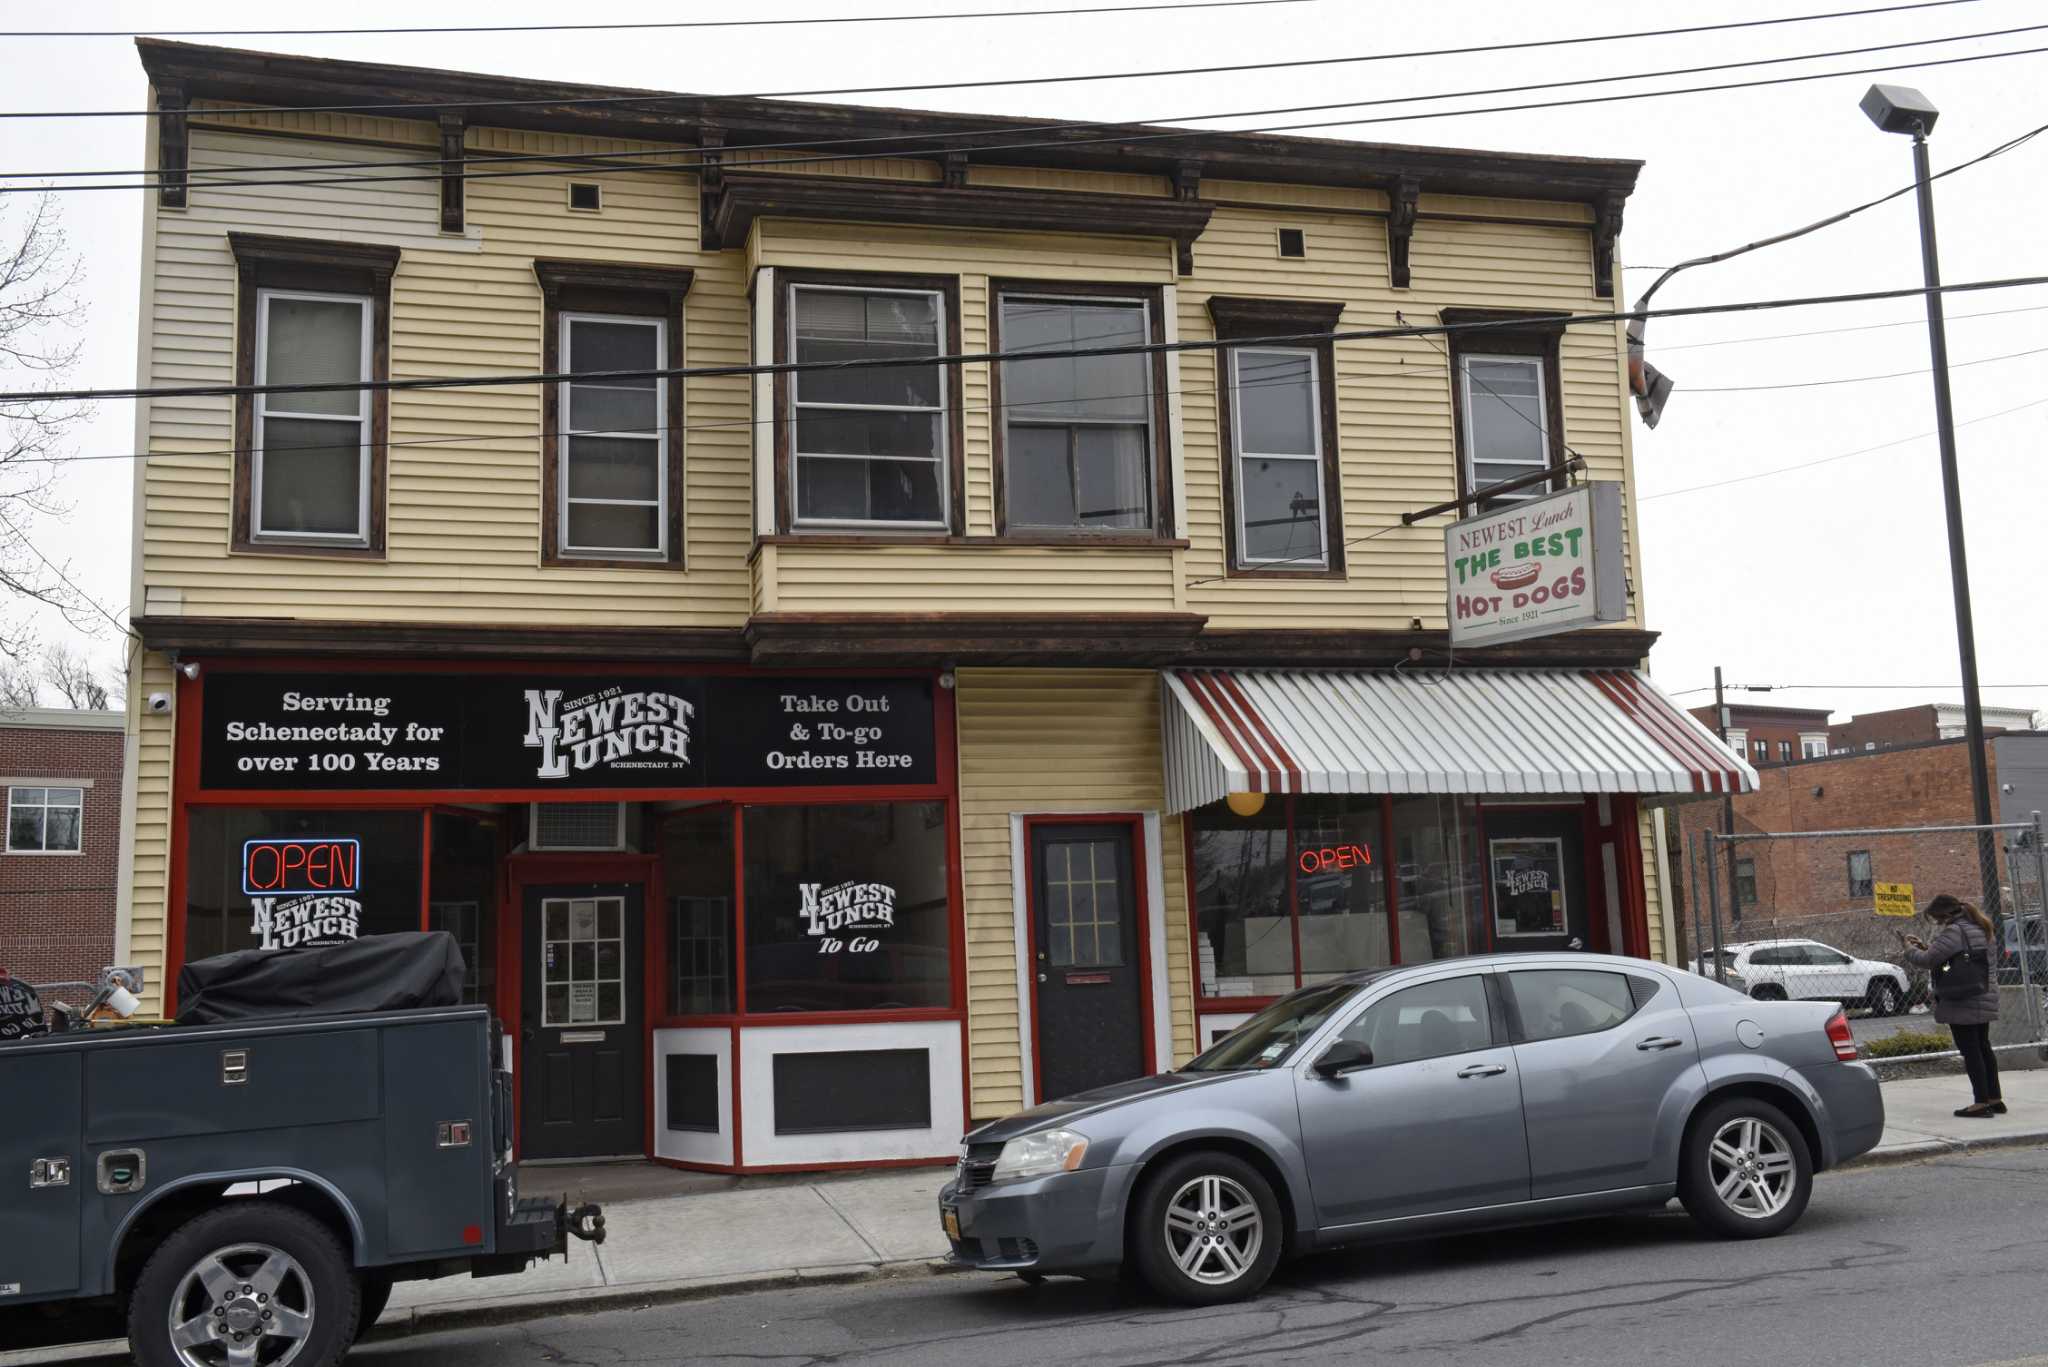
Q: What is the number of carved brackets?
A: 7